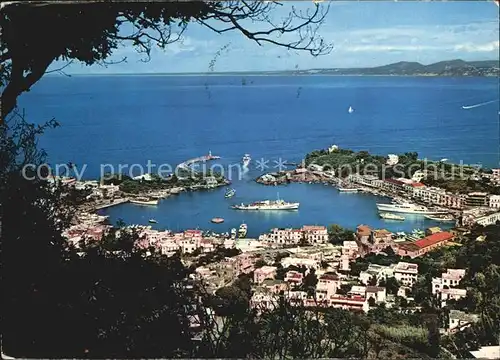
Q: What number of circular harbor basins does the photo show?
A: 1